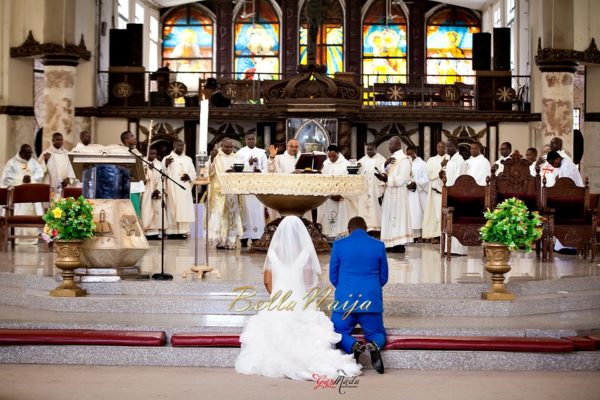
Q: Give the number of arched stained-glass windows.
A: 5